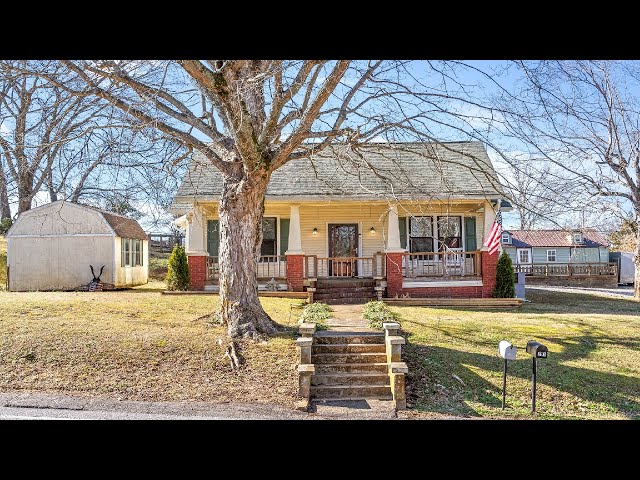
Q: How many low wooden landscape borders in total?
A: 2